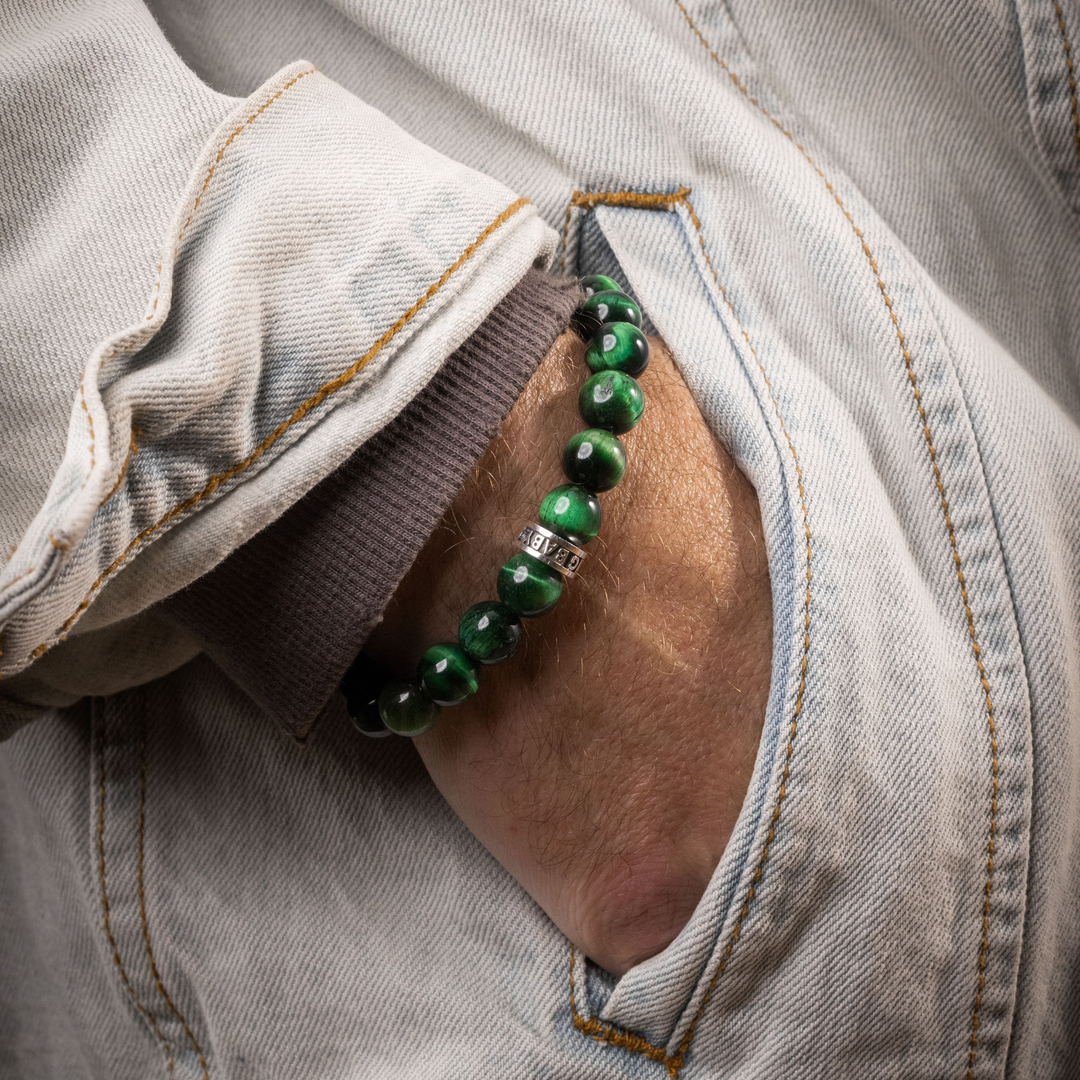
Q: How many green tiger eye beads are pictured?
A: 11